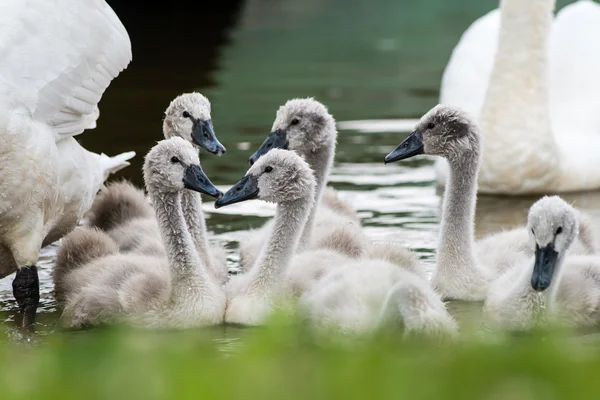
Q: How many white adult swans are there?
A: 2